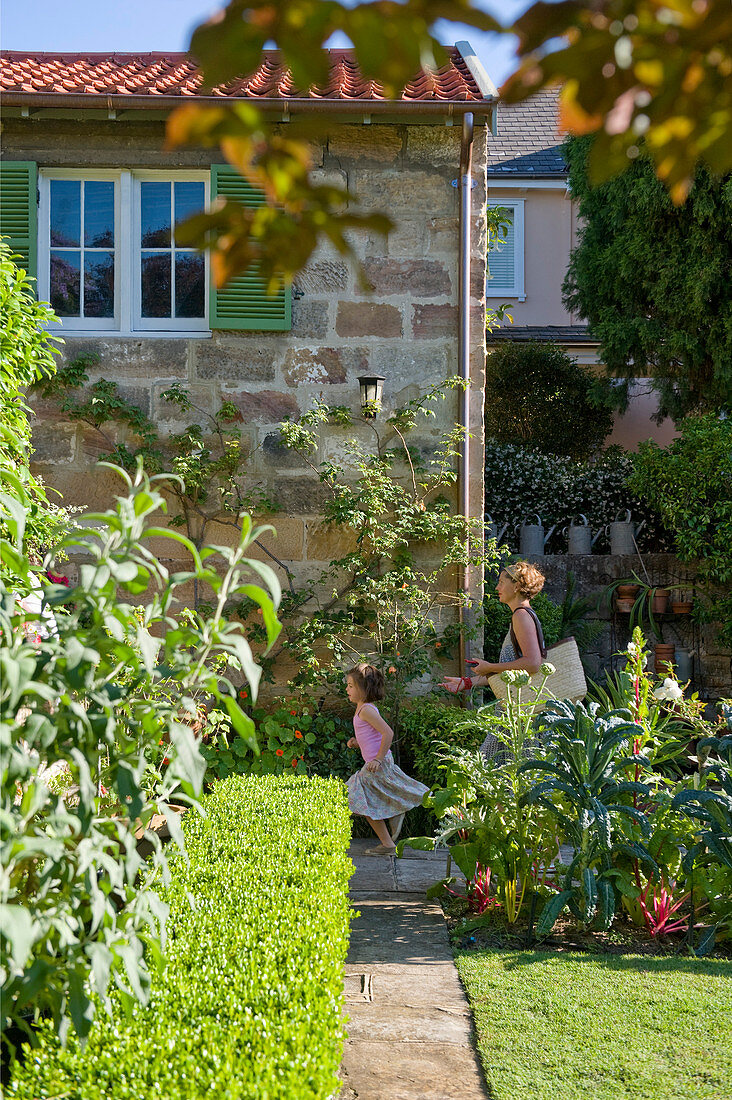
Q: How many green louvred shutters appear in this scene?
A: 2